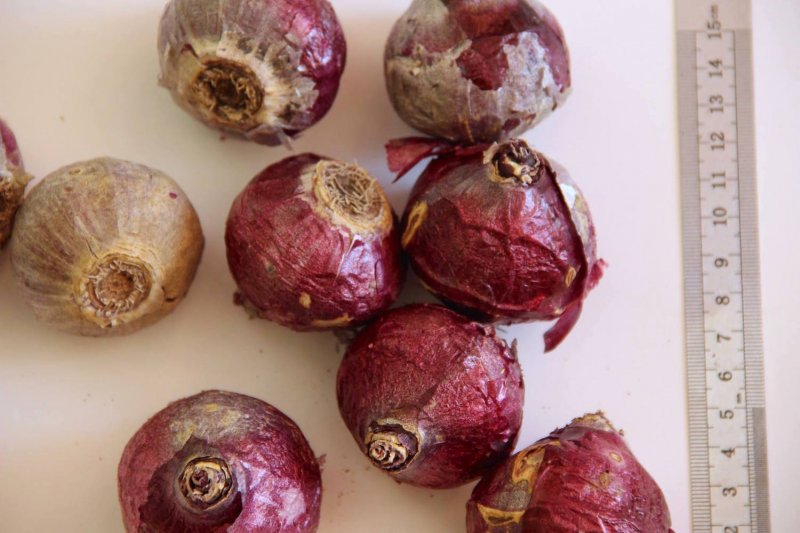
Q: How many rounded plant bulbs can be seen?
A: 9